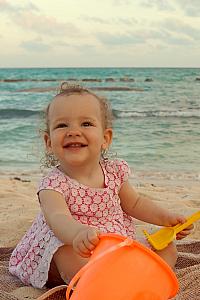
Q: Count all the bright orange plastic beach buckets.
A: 1